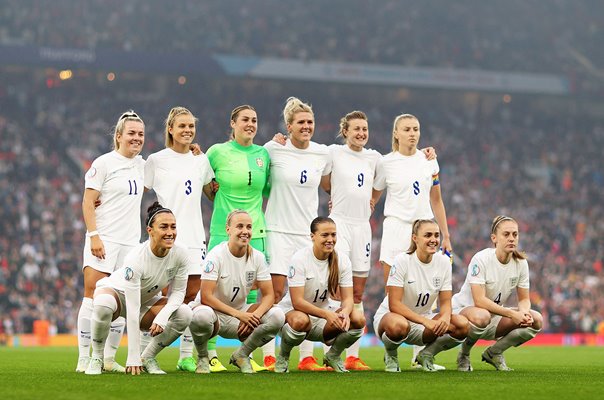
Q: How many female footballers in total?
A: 11